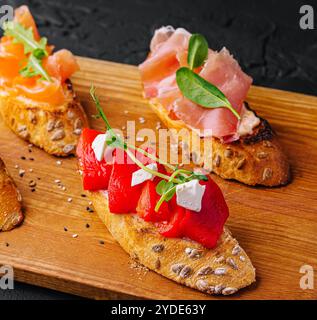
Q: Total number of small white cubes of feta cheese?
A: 3